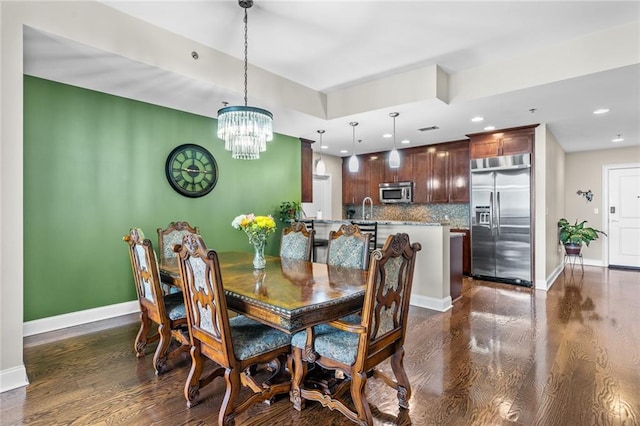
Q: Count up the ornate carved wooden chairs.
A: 6